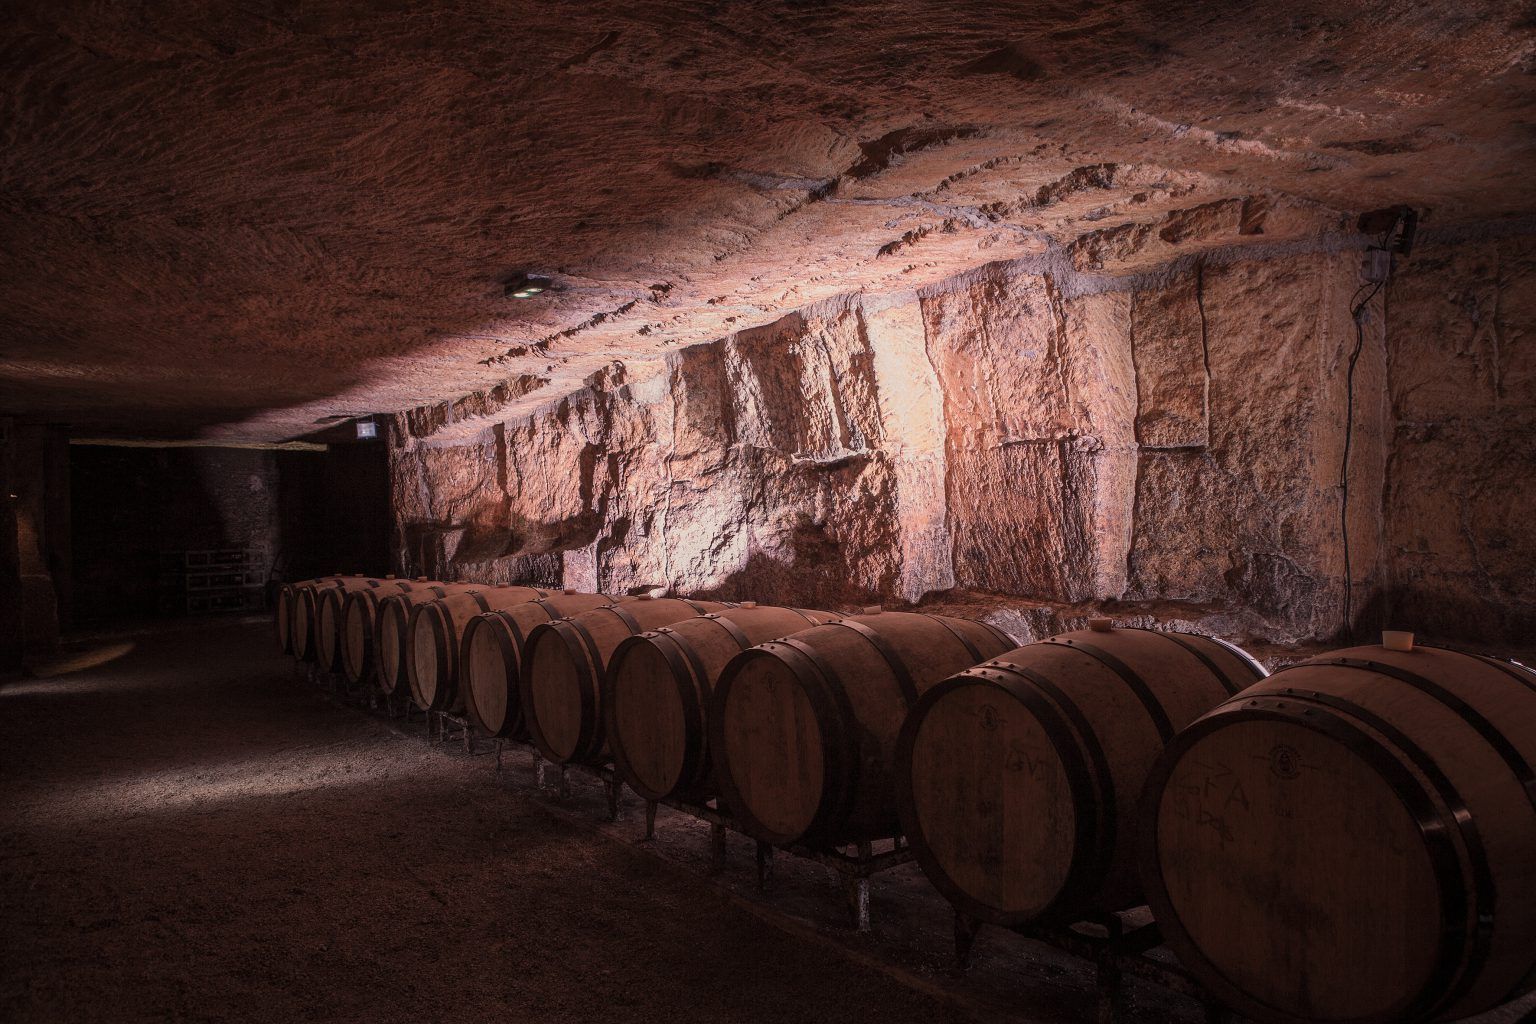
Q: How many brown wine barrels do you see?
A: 12